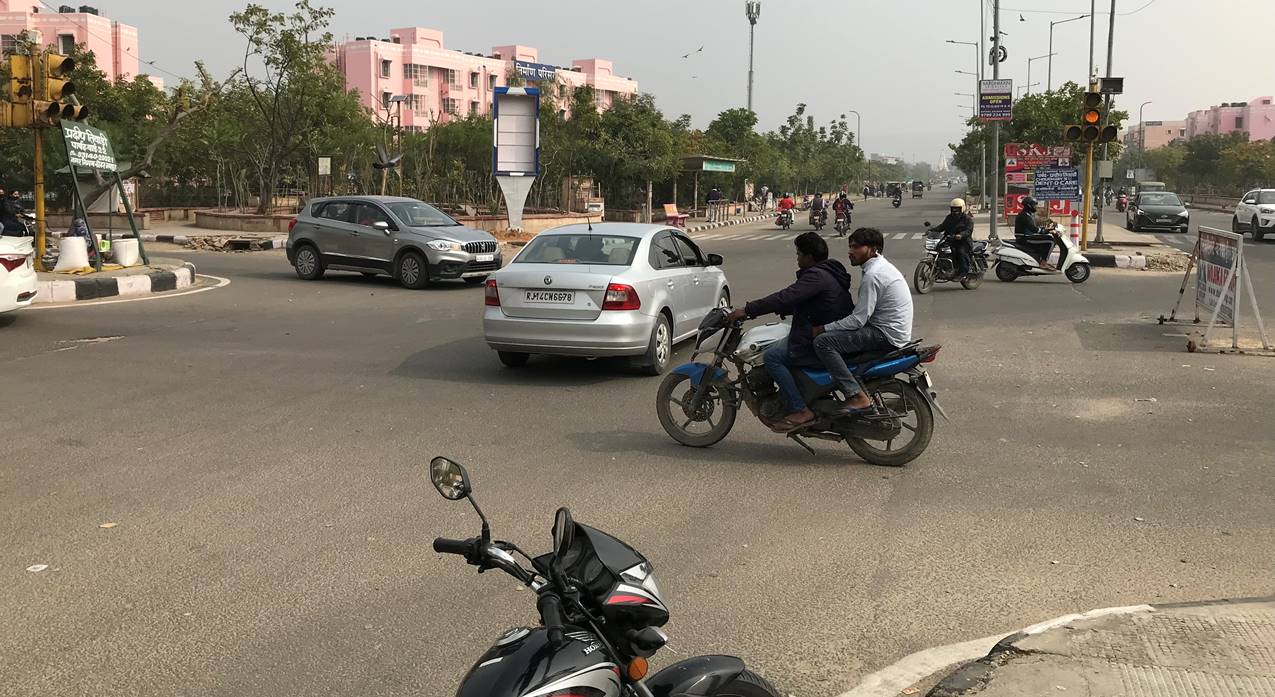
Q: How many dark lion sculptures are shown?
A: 0